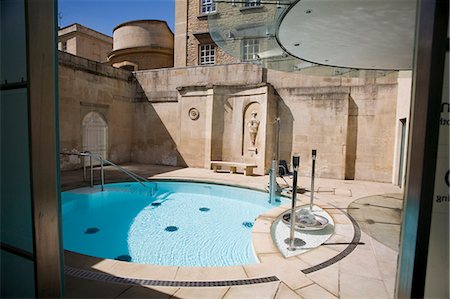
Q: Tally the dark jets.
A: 6